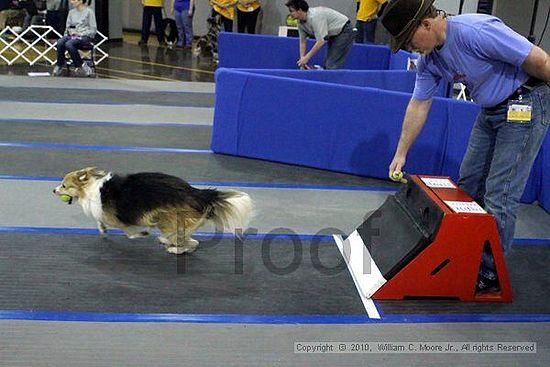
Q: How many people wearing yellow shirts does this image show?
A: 4